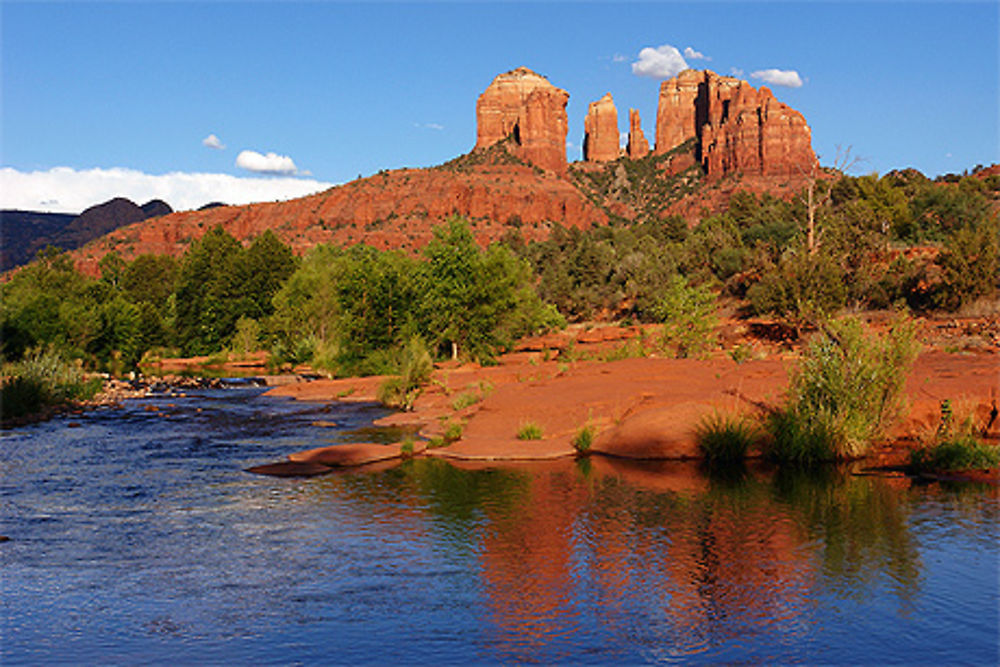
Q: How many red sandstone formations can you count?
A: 4